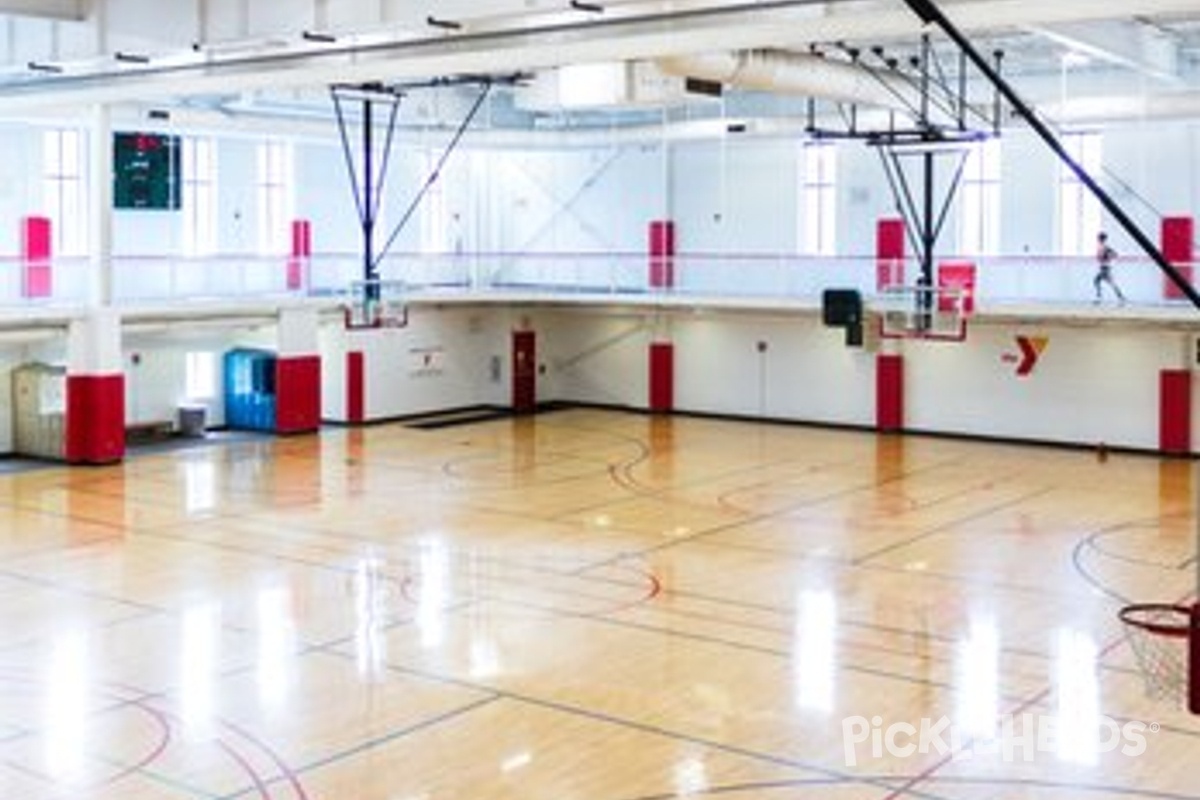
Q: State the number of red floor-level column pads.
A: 6